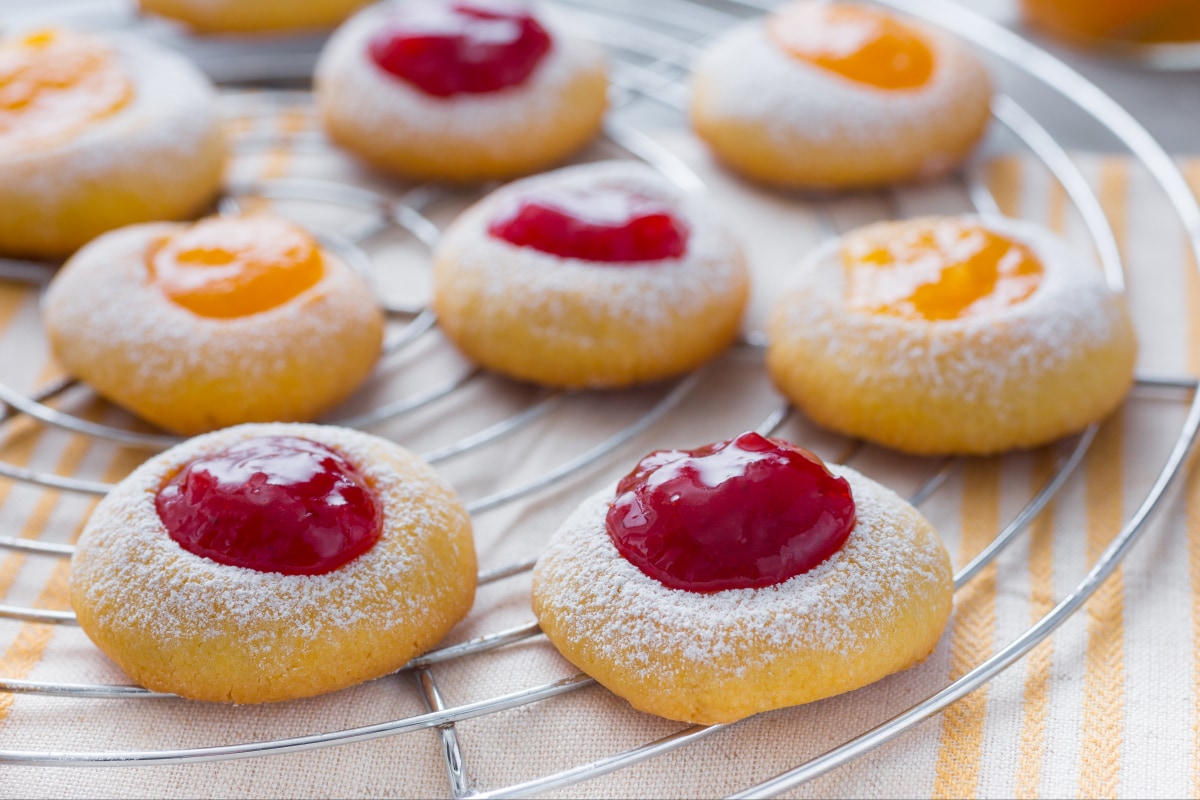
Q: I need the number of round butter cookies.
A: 9